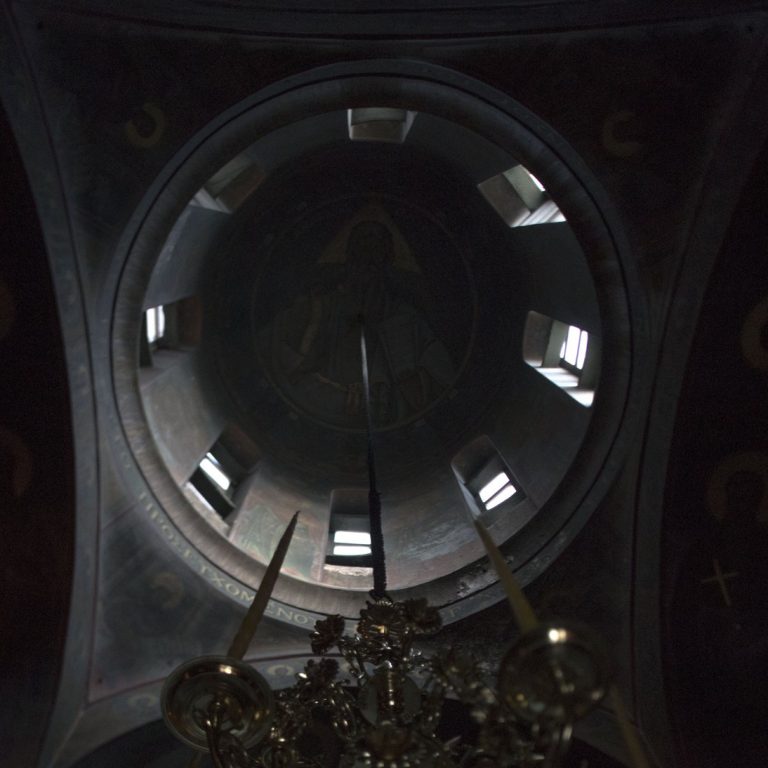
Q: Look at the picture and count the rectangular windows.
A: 8